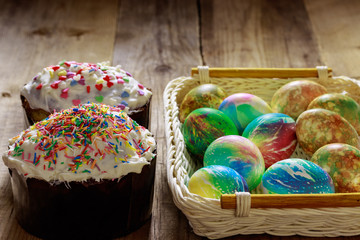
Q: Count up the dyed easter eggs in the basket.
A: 11